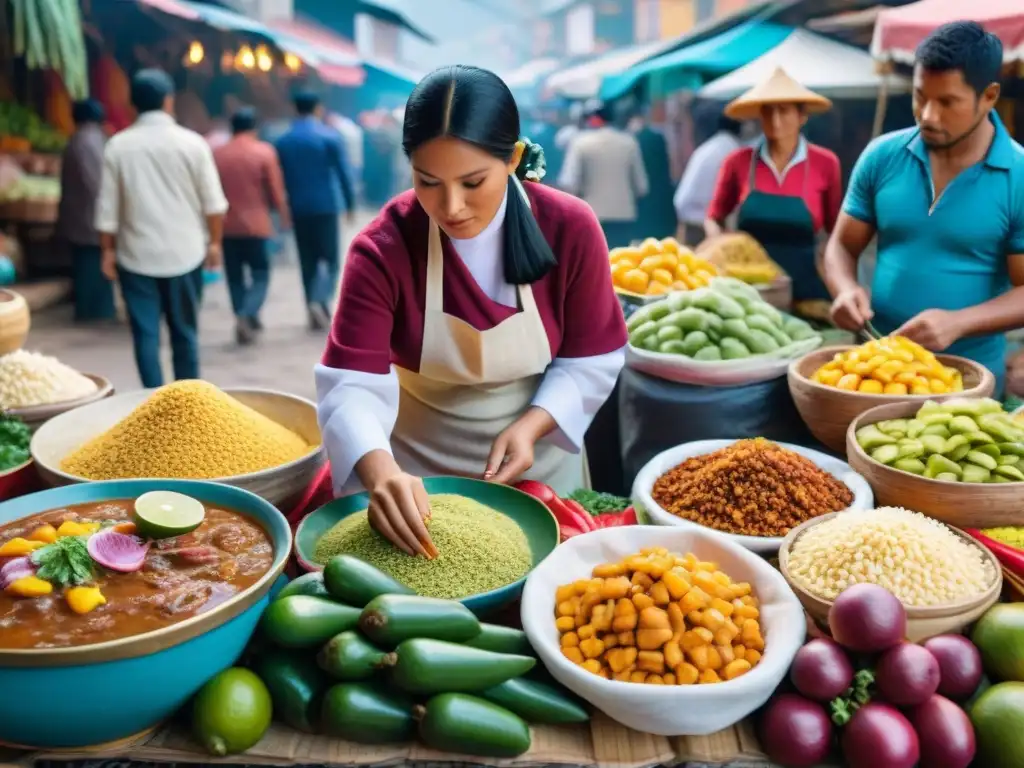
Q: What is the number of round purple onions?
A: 7